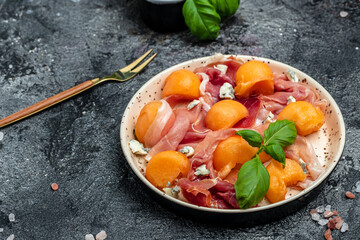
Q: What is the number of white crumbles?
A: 11